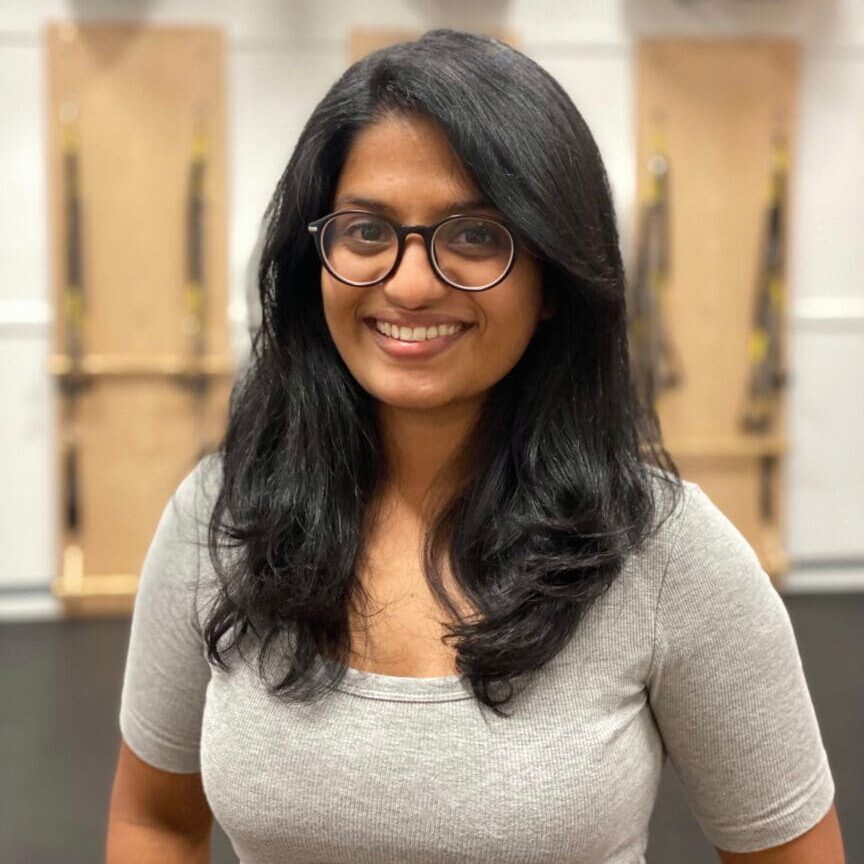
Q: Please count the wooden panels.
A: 3